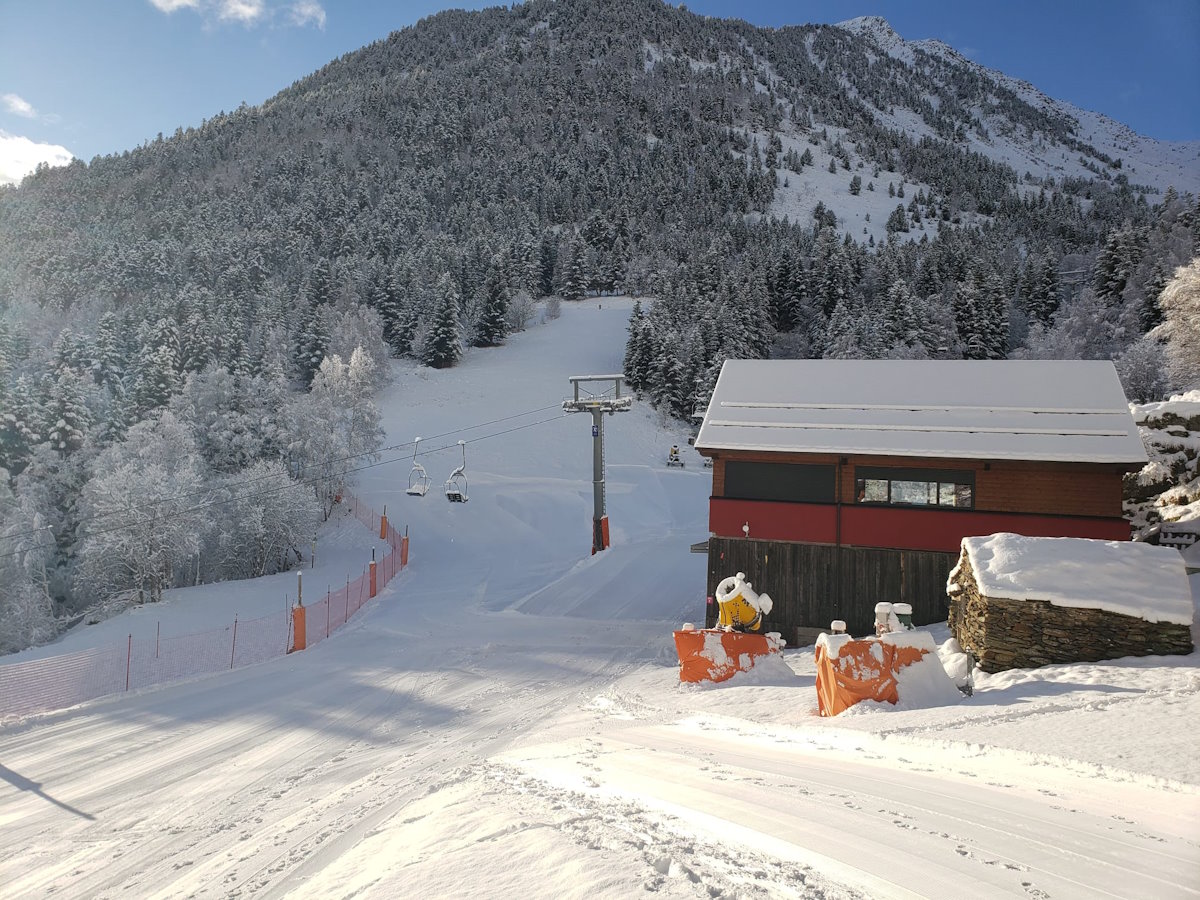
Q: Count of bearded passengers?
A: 0